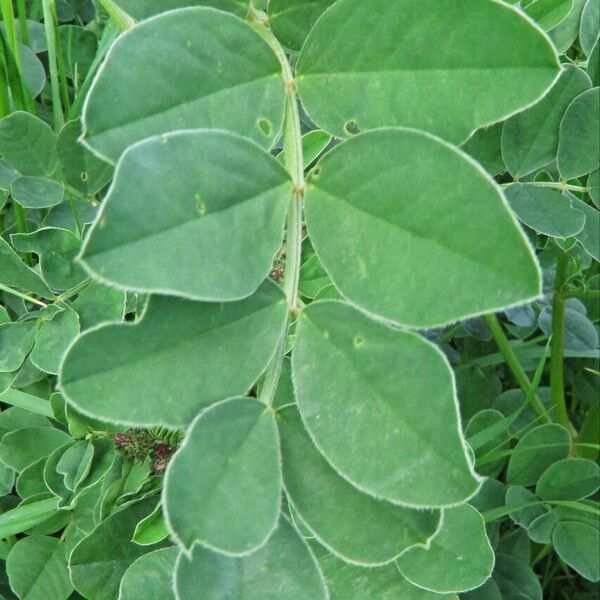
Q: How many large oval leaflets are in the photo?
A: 8